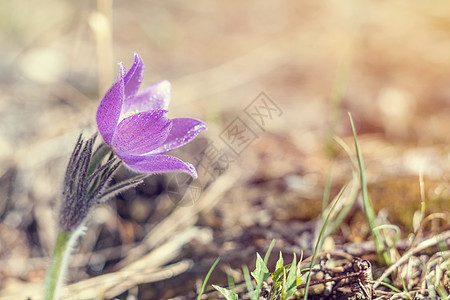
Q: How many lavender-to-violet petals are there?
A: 6